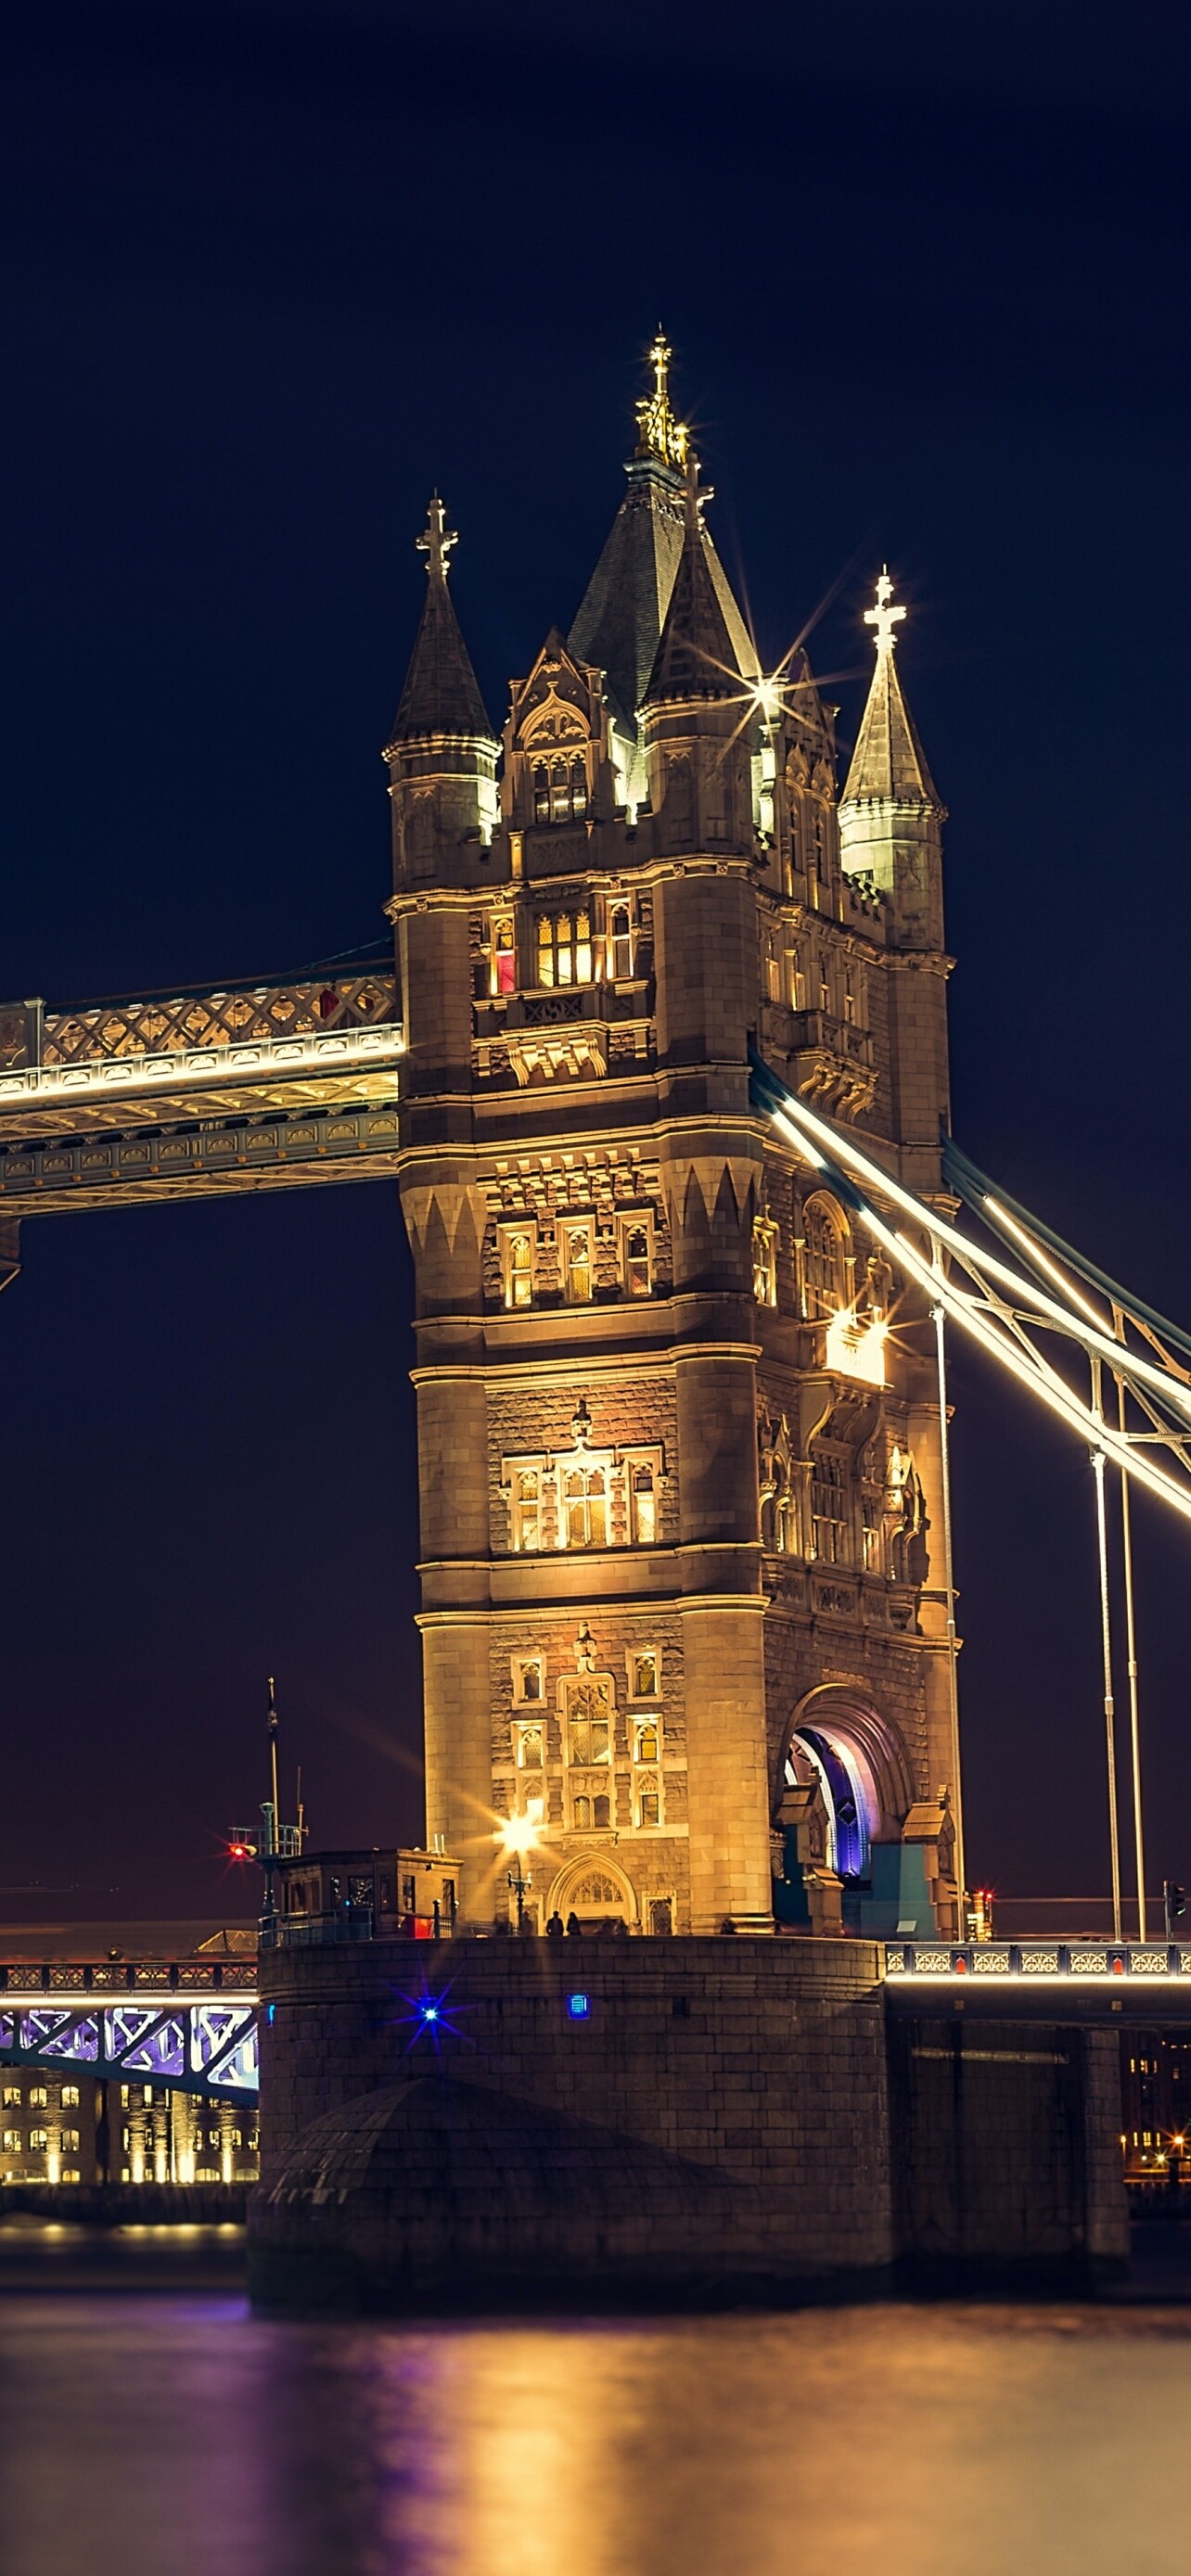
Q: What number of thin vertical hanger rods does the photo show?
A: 3